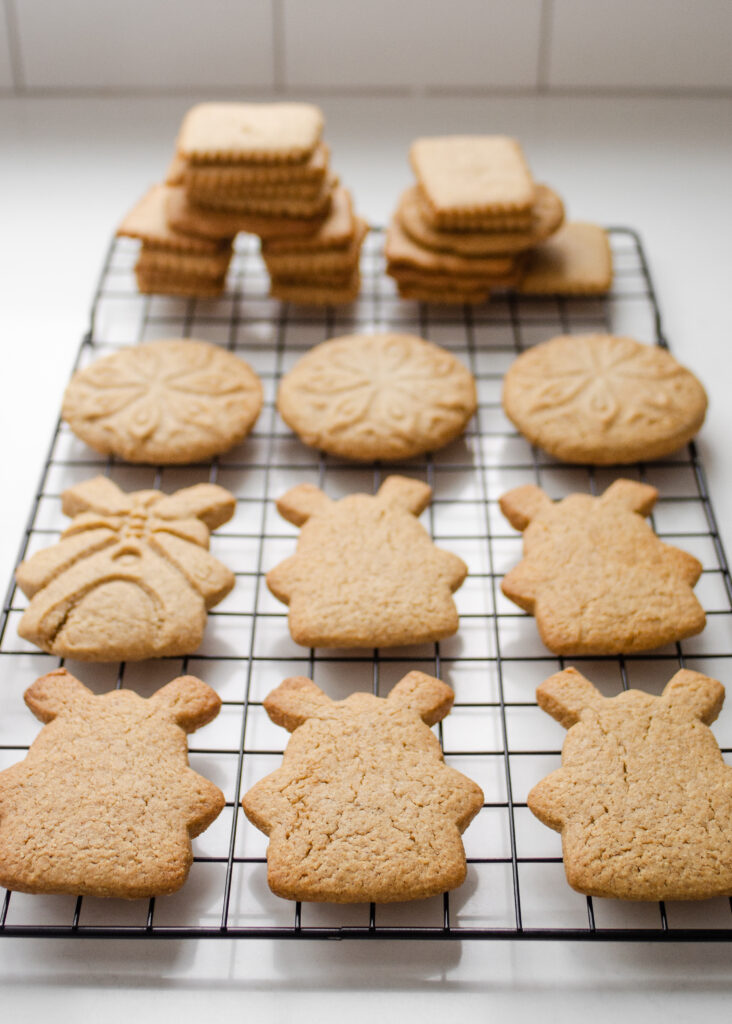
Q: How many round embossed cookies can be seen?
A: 3